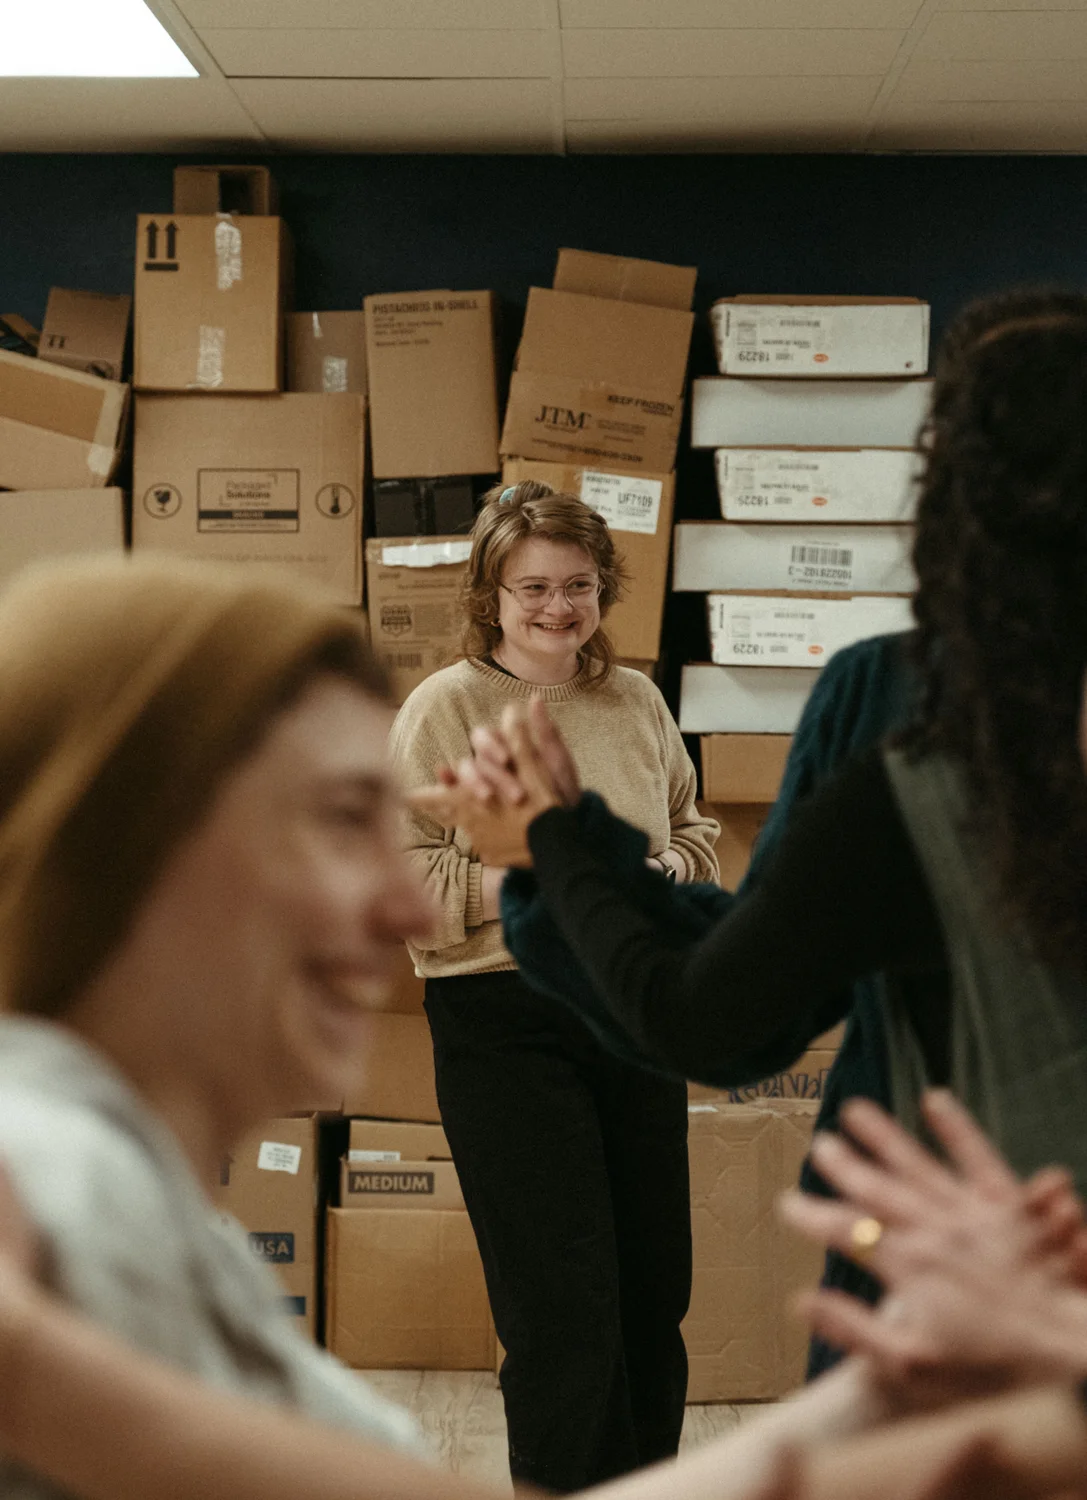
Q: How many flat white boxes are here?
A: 6